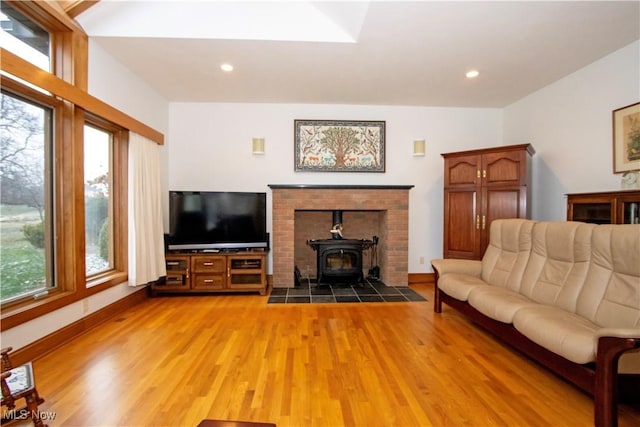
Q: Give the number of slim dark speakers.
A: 2